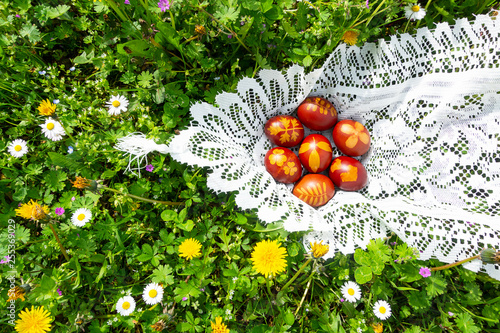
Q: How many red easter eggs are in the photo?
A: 7